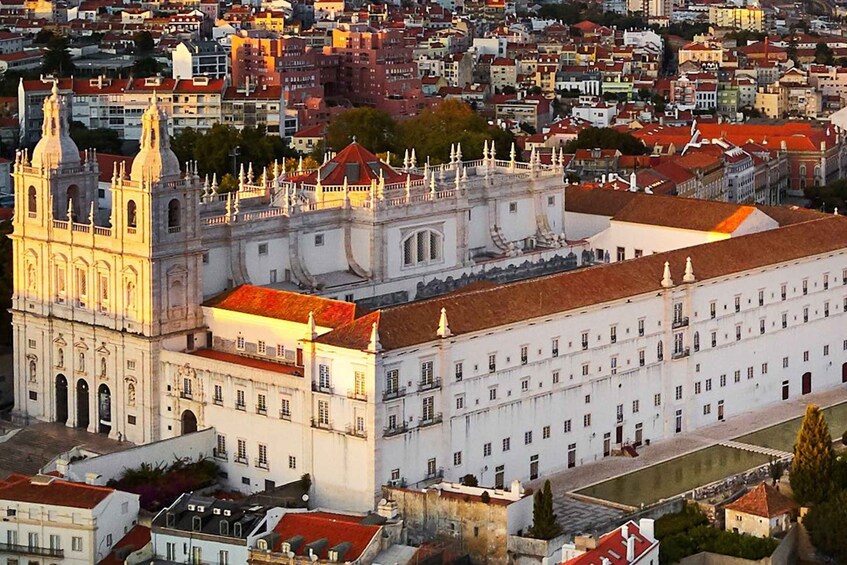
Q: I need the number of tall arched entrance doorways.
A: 3